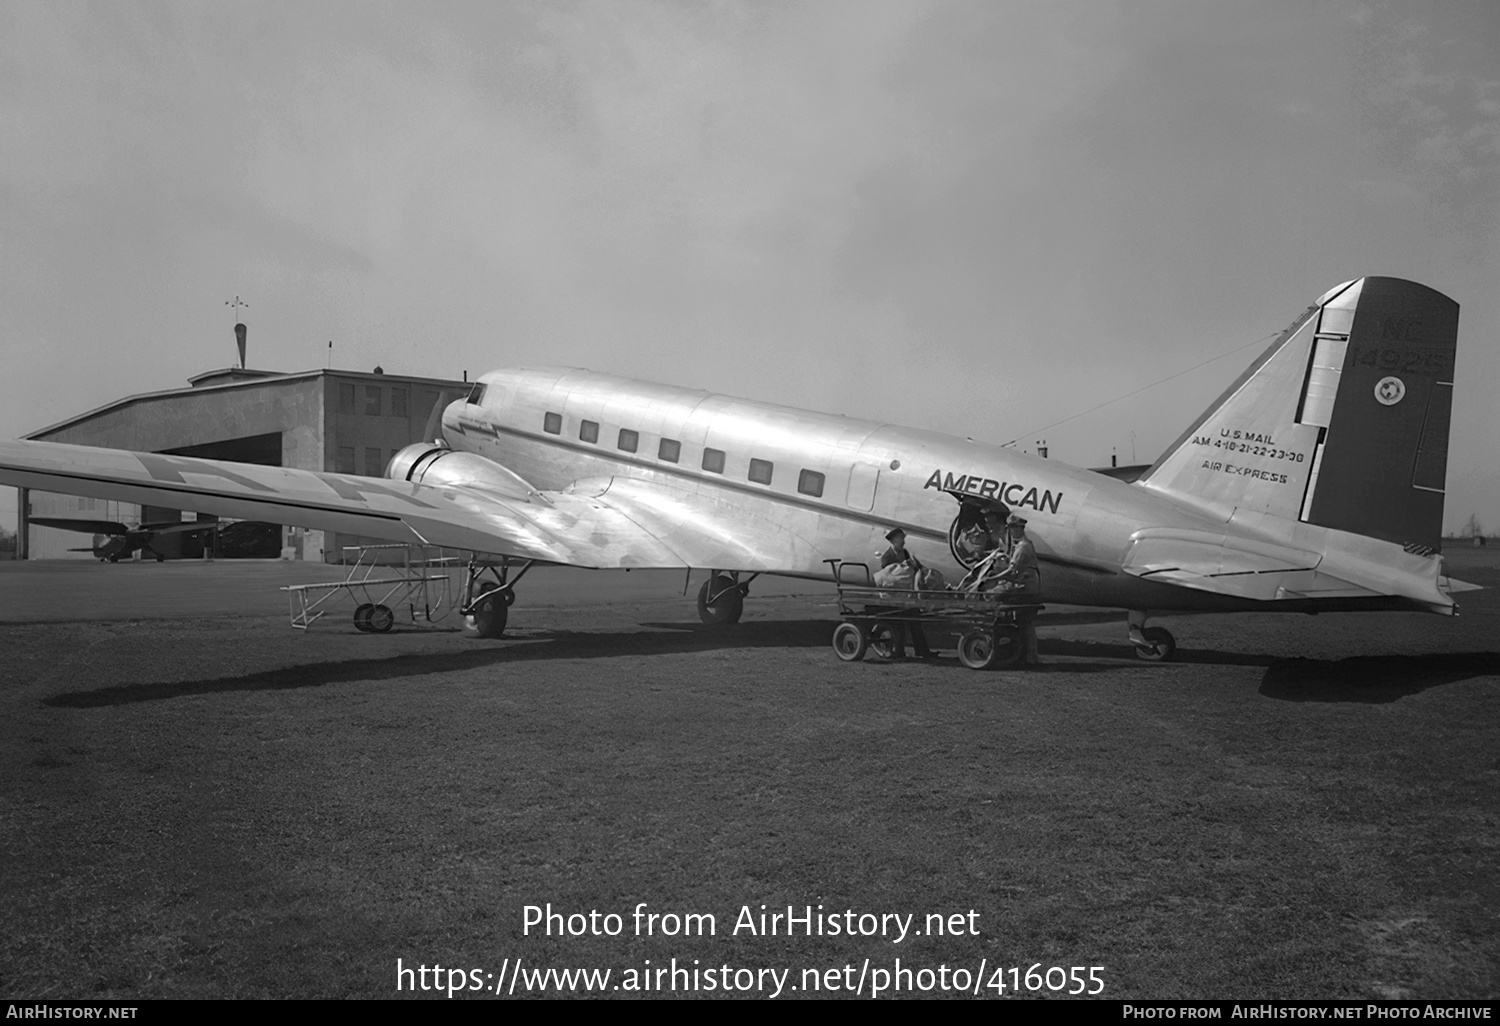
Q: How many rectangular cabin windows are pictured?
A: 7